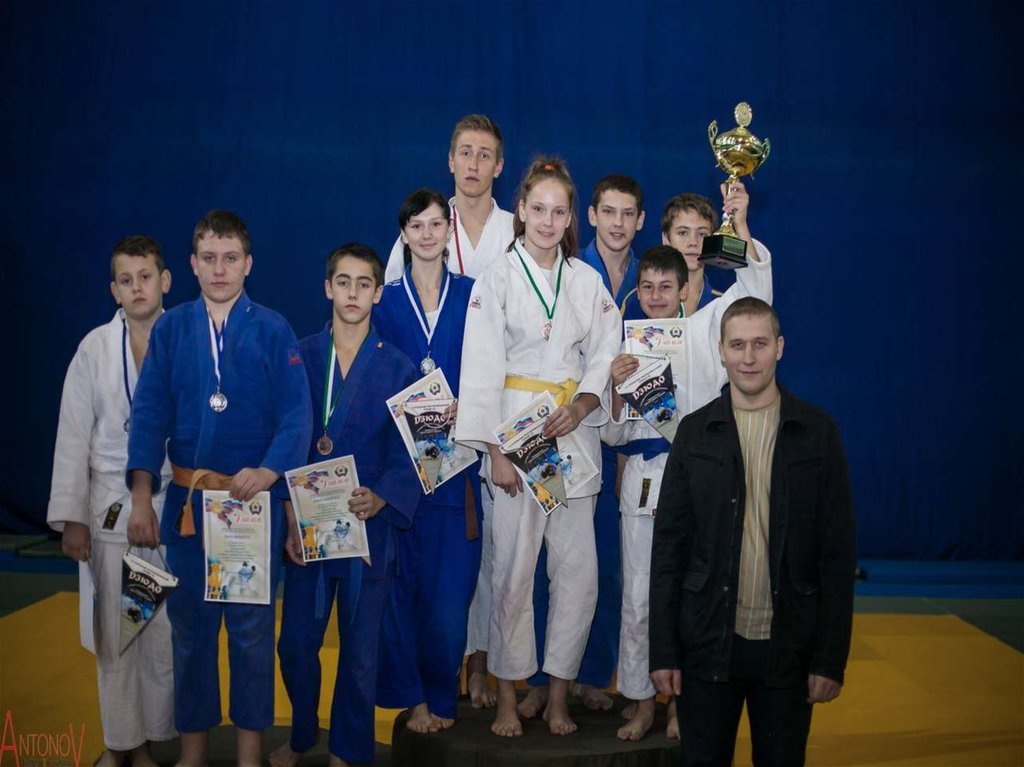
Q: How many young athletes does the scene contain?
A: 9